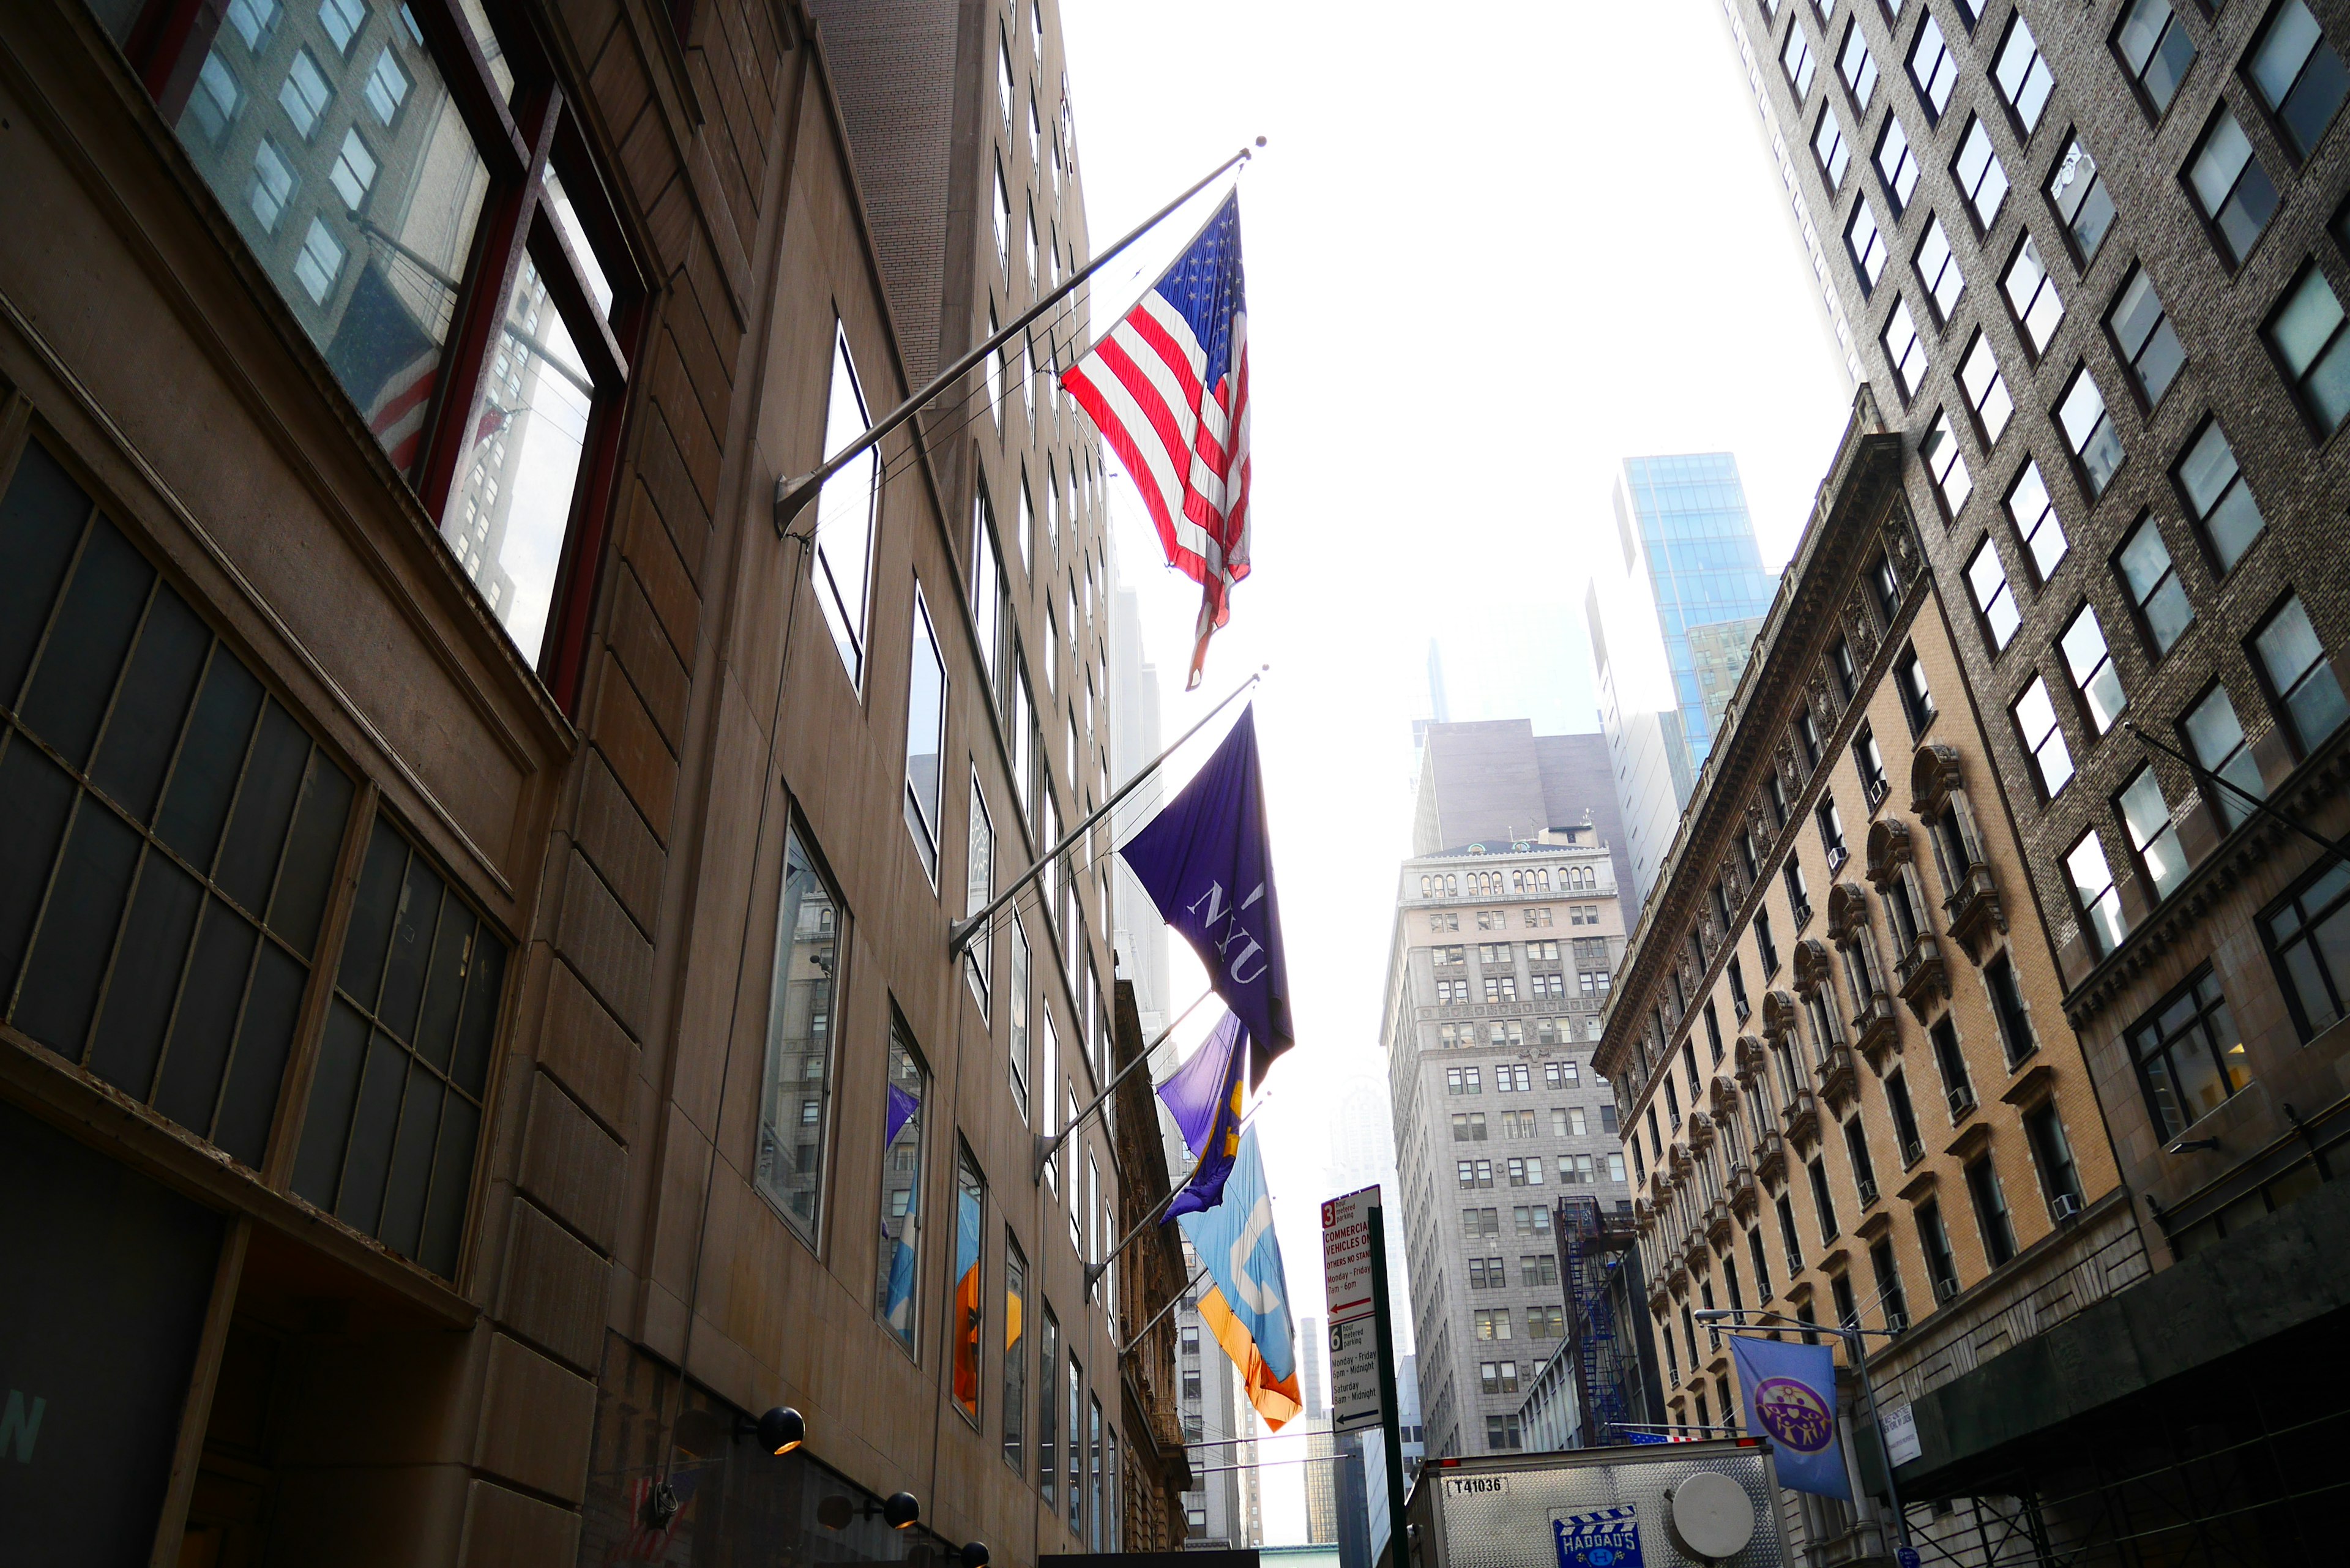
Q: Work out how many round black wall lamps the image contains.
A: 3